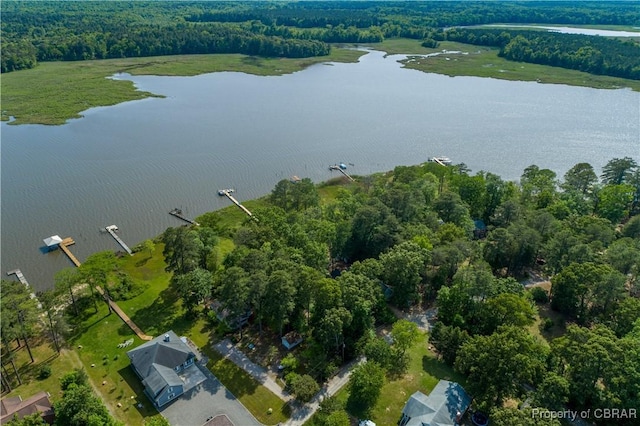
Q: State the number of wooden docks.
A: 7